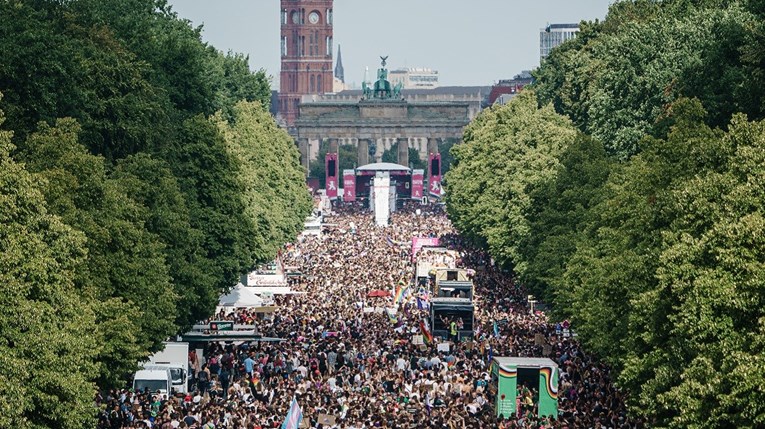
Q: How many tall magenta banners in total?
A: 4